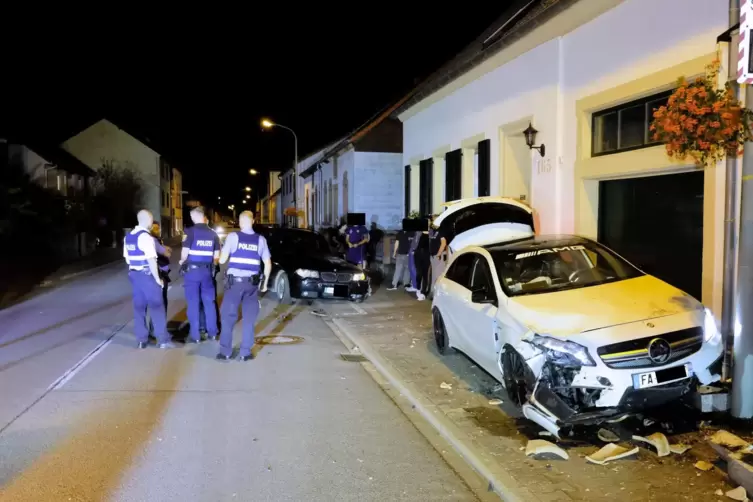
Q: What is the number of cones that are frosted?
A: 0